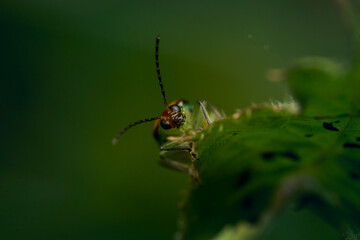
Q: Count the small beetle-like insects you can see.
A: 1